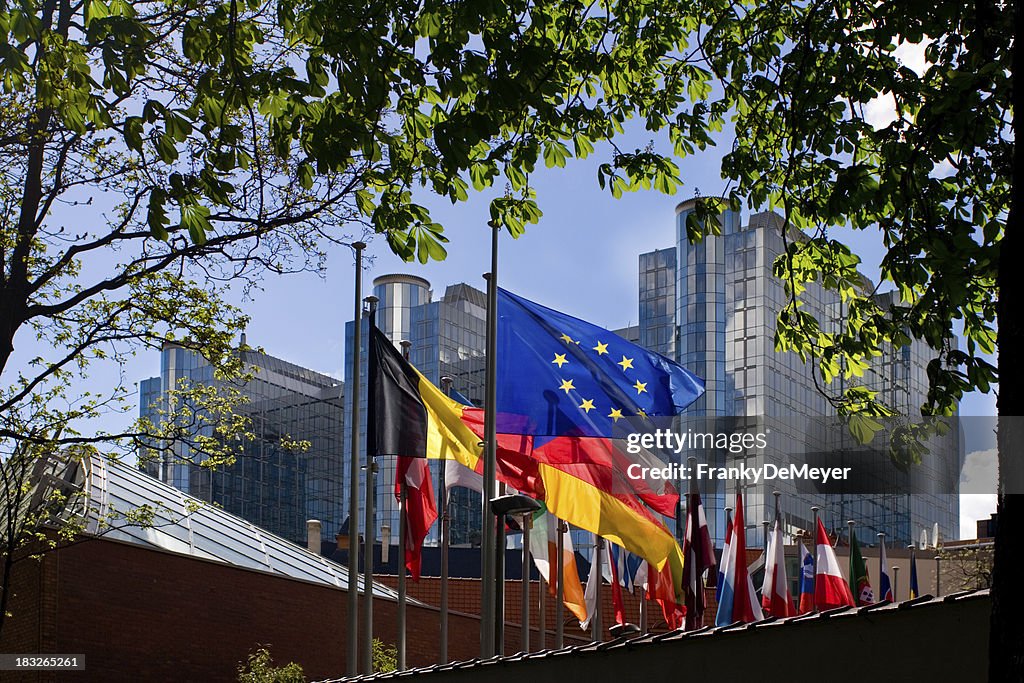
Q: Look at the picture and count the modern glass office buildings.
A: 3